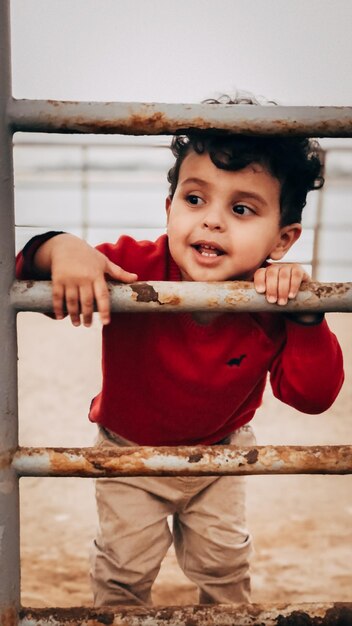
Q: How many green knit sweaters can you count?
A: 0